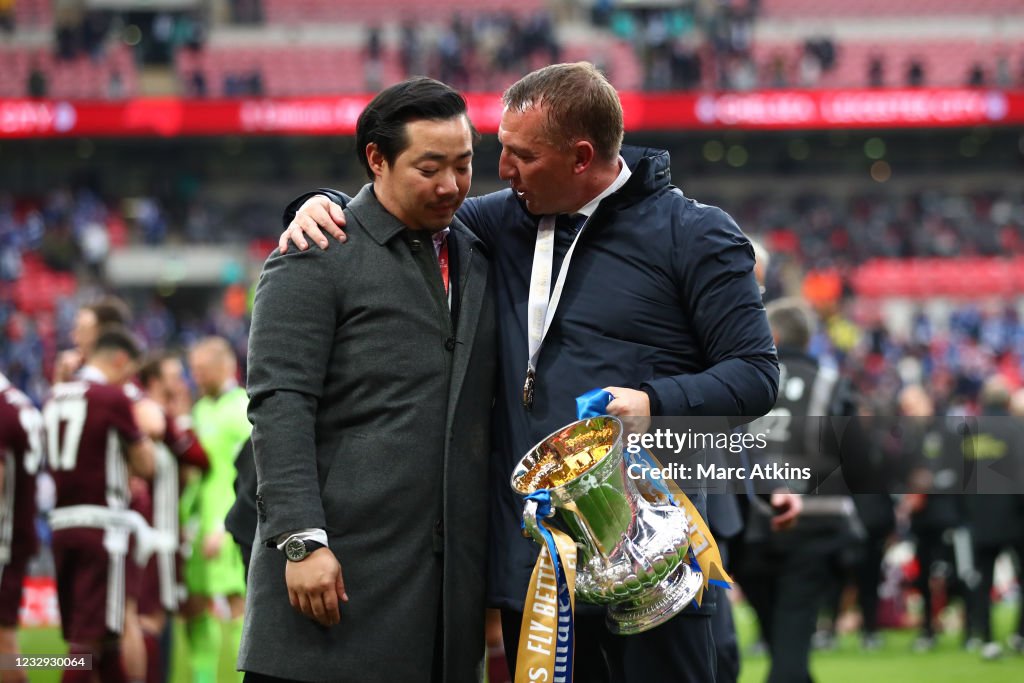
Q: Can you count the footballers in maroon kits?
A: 4